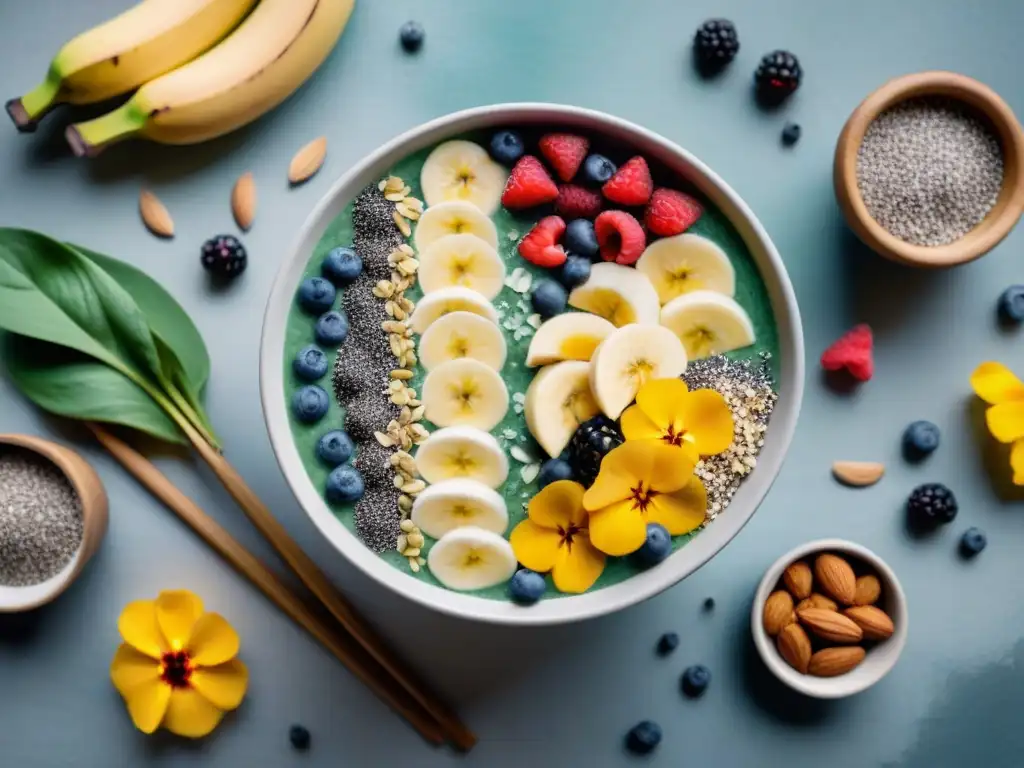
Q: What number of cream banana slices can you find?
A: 15